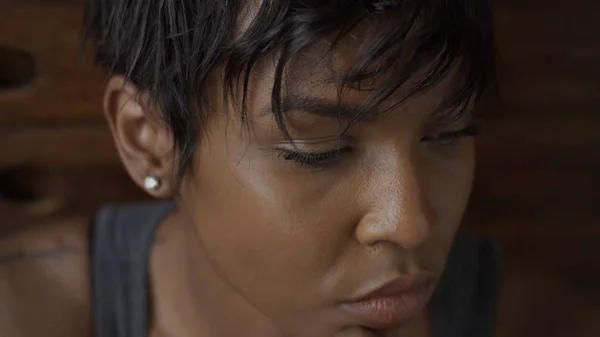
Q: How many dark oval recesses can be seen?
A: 2